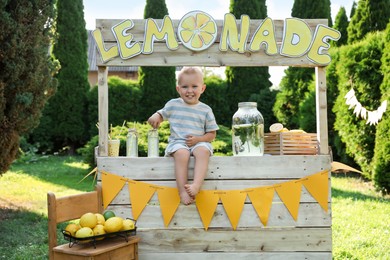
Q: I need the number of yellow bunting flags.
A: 8